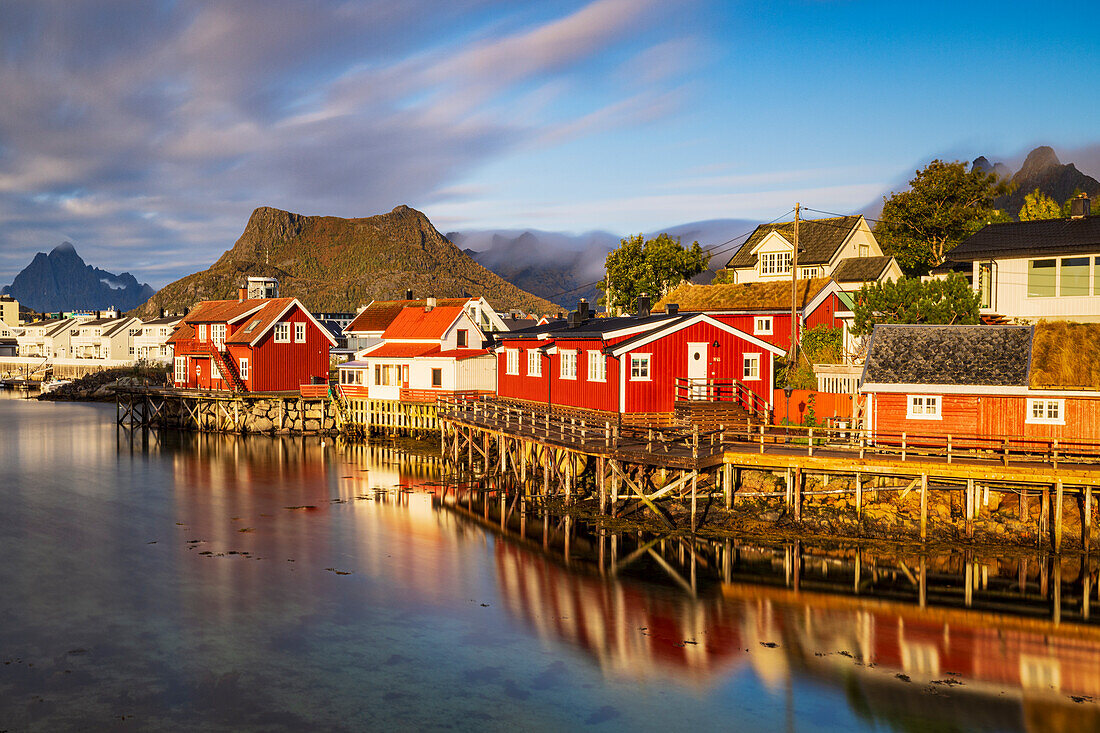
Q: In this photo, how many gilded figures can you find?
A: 0